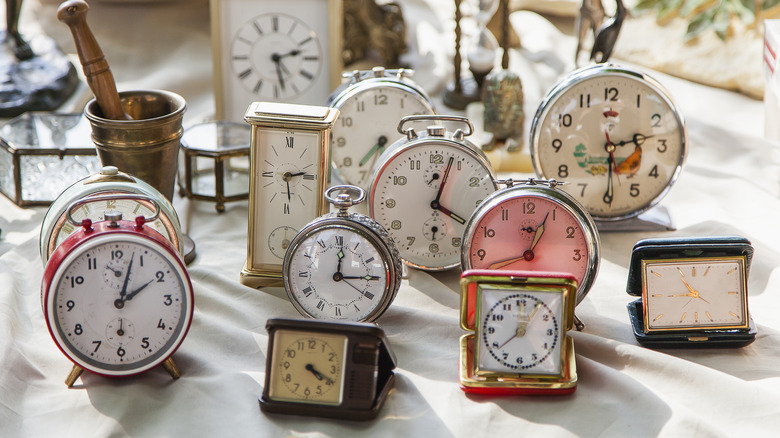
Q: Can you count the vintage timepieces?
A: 12